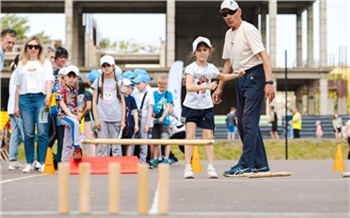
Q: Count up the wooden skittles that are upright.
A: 5